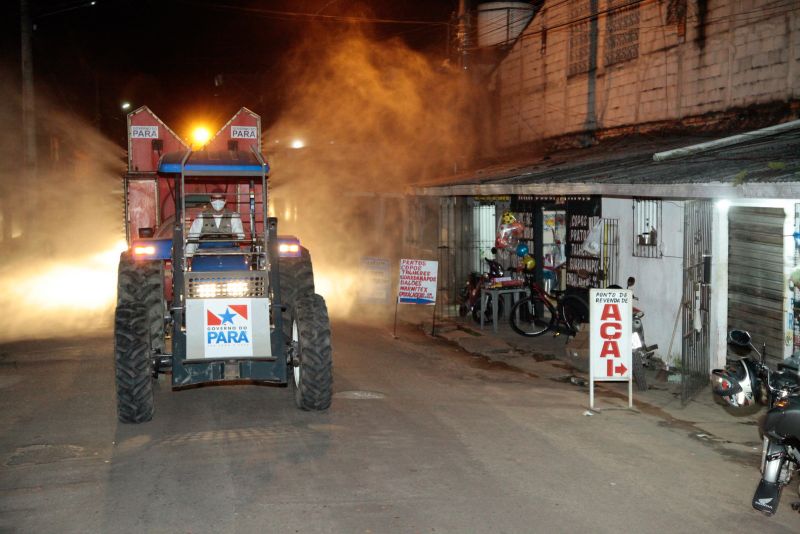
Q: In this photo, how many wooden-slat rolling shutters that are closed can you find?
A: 1